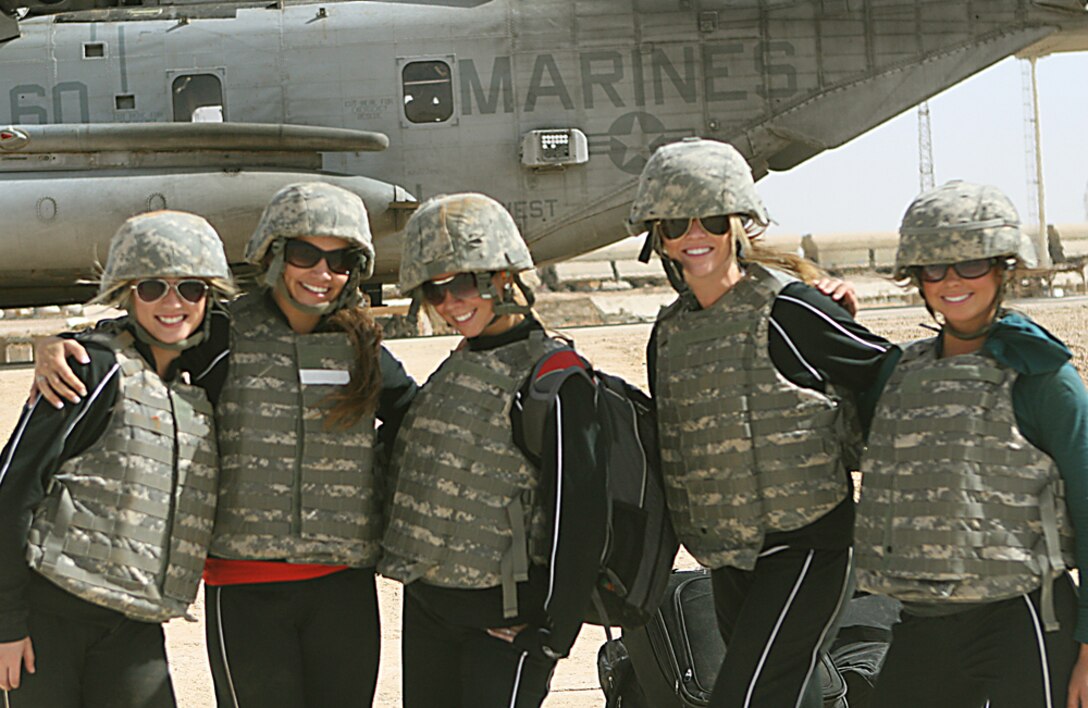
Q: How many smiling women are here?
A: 5